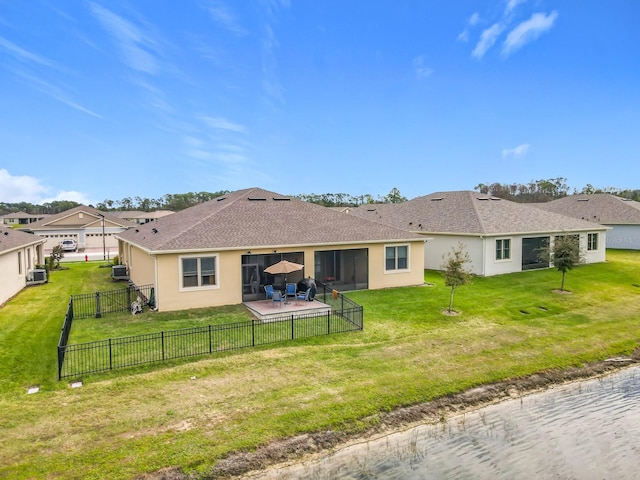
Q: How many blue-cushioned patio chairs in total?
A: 4